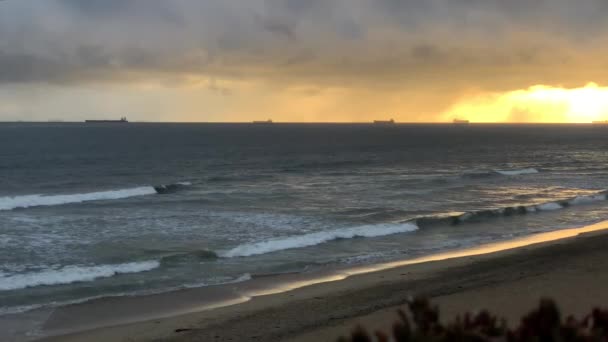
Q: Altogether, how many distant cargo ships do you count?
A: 5